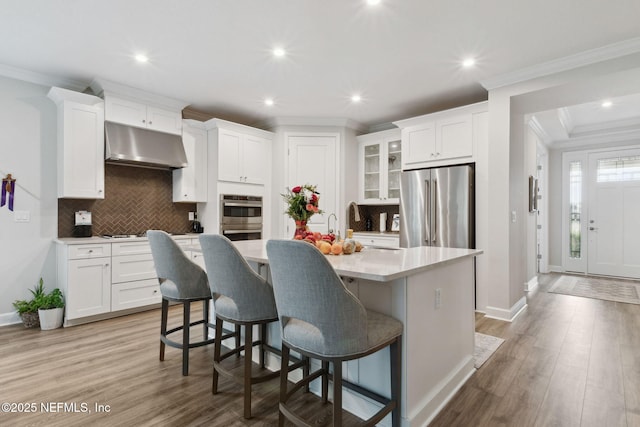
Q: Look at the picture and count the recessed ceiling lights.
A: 7